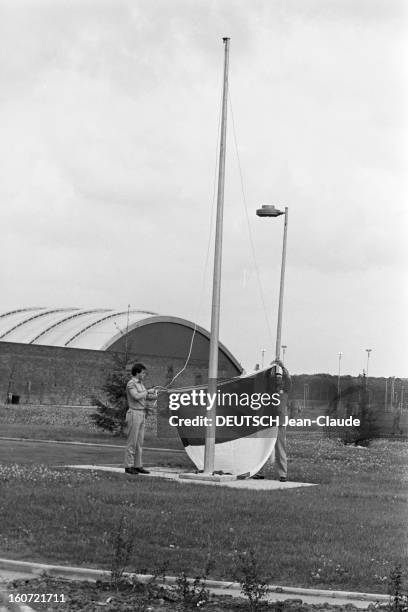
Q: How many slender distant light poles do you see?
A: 4